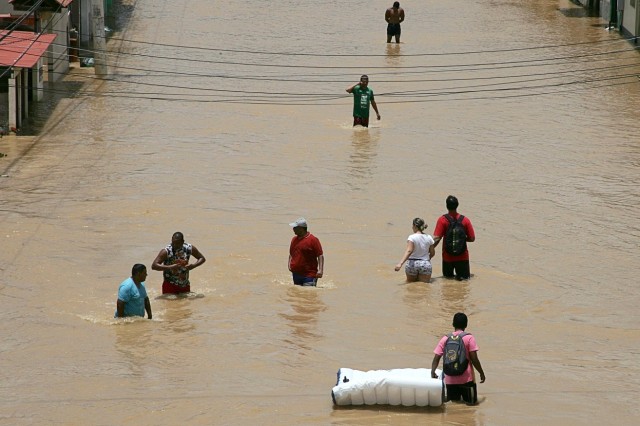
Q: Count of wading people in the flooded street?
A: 8